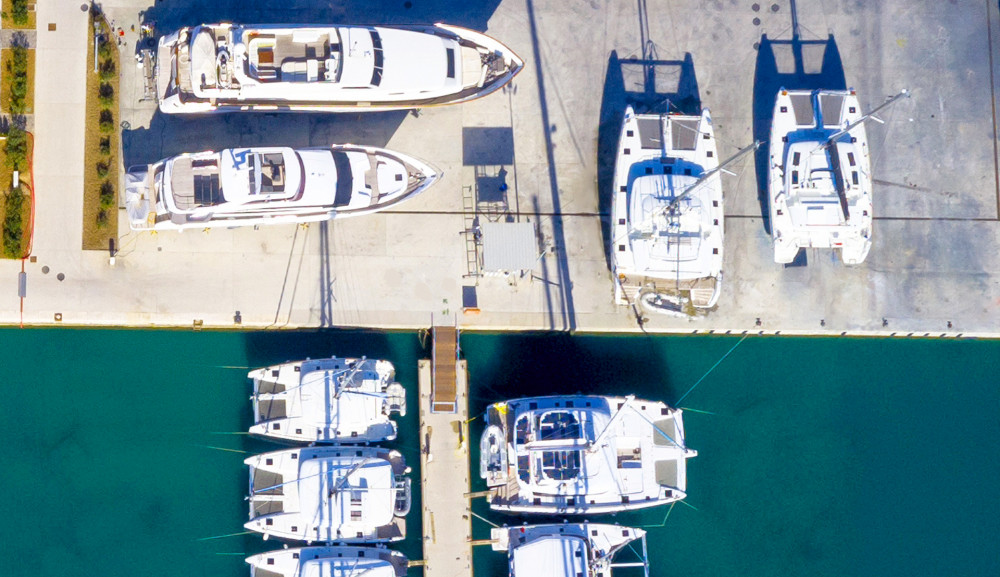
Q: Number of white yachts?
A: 9